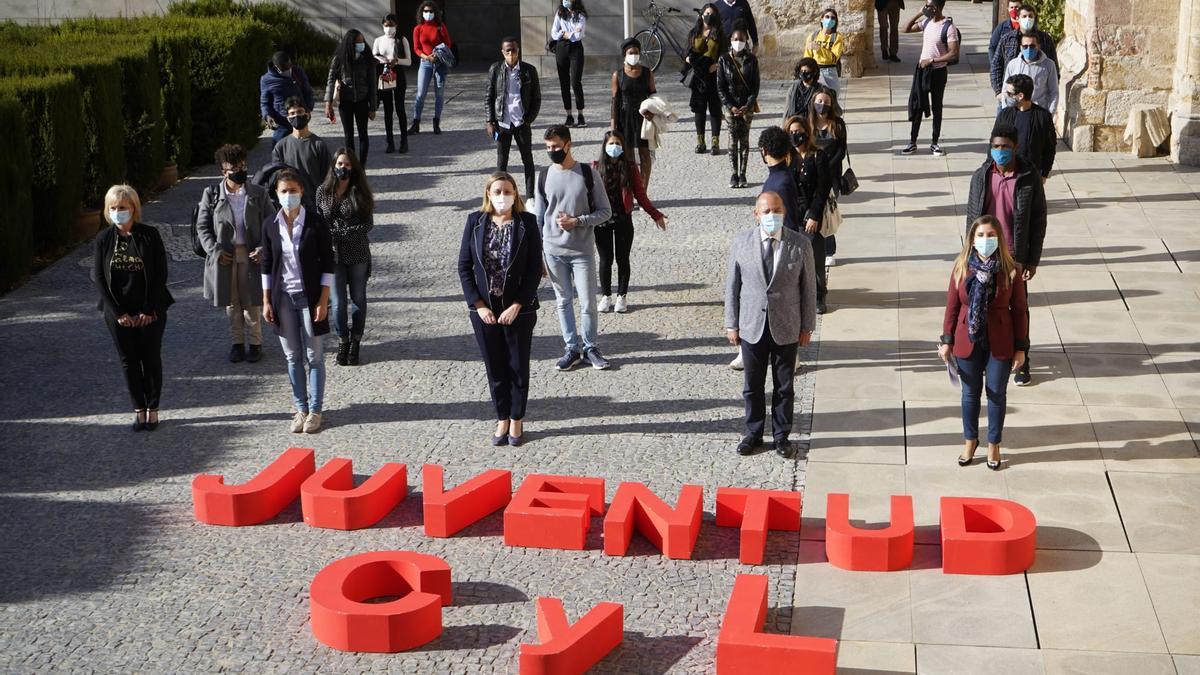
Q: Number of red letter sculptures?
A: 11